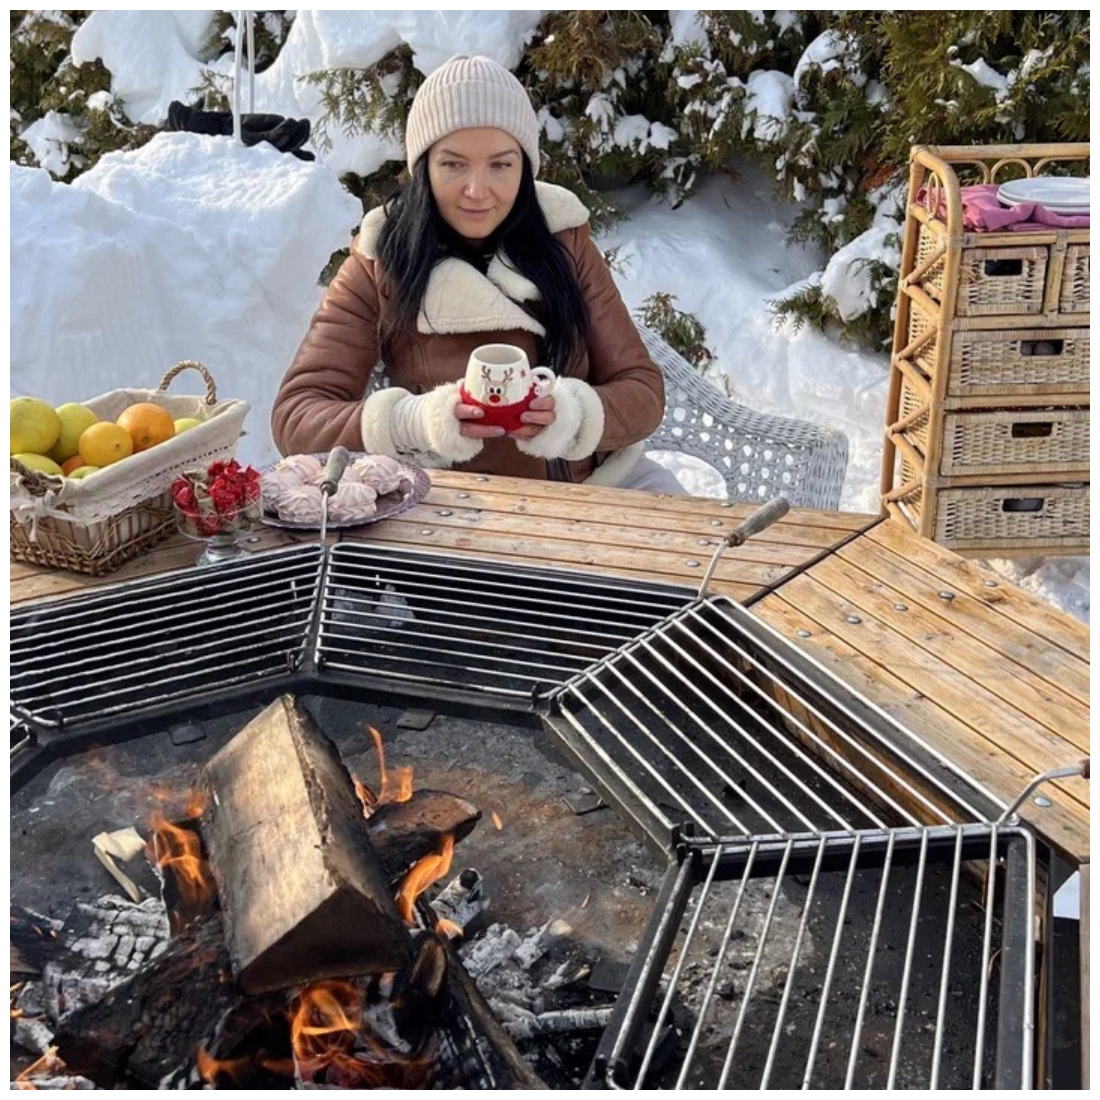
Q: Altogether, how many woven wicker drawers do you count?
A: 5